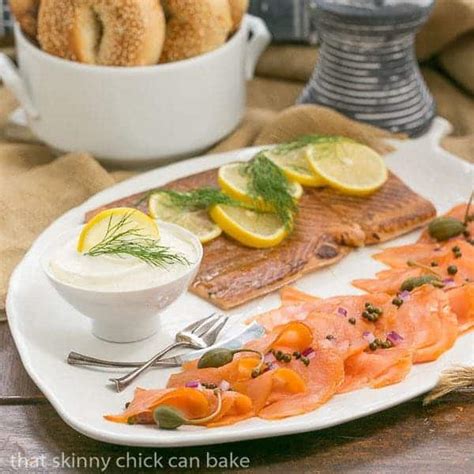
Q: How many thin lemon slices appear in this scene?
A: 6